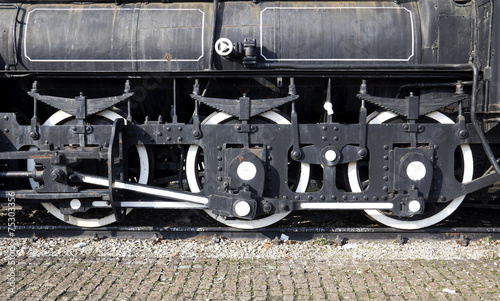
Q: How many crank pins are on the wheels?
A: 3